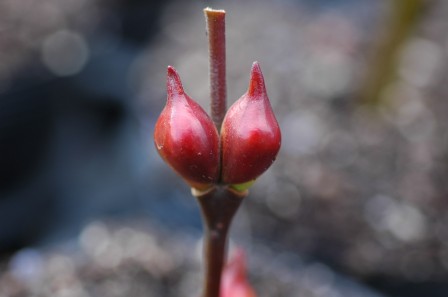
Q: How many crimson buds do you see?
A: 2